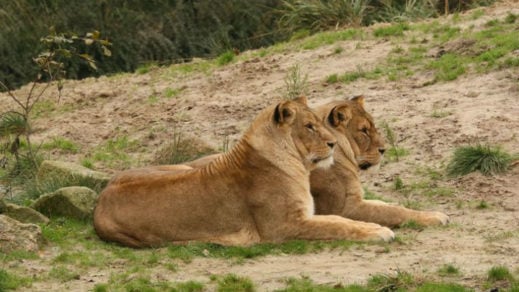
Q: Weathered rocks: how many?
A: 4